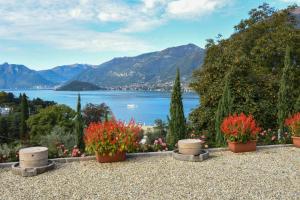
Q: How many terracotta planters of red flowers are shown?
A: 3